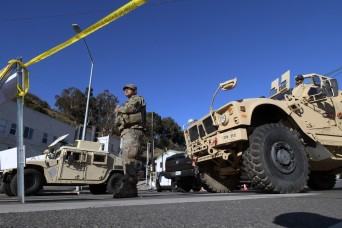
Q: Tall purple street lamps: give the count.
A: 0